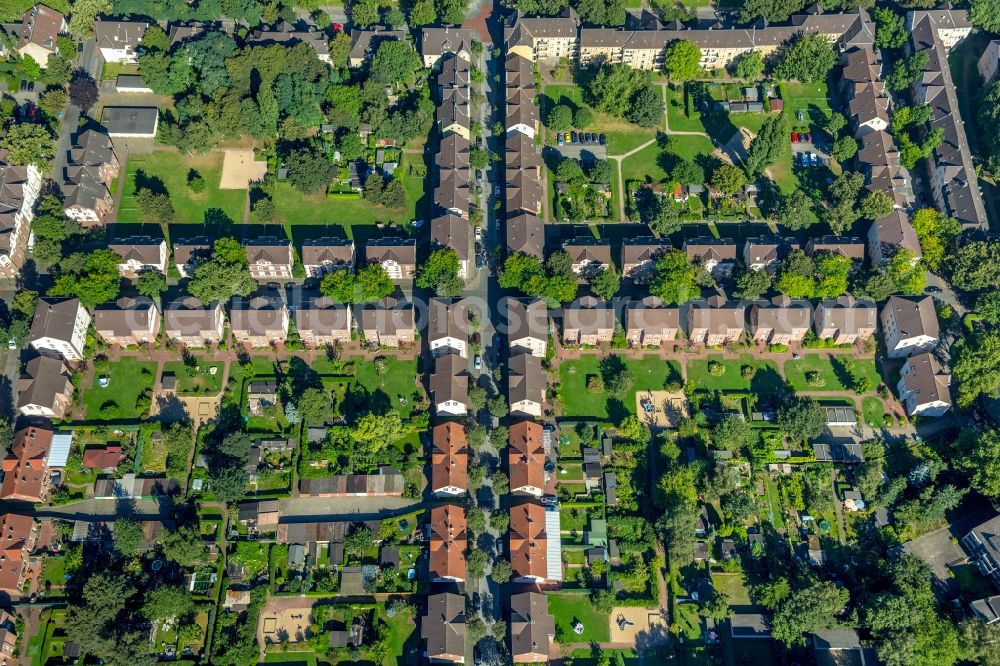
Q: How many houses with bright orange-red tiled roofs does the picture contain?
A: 6